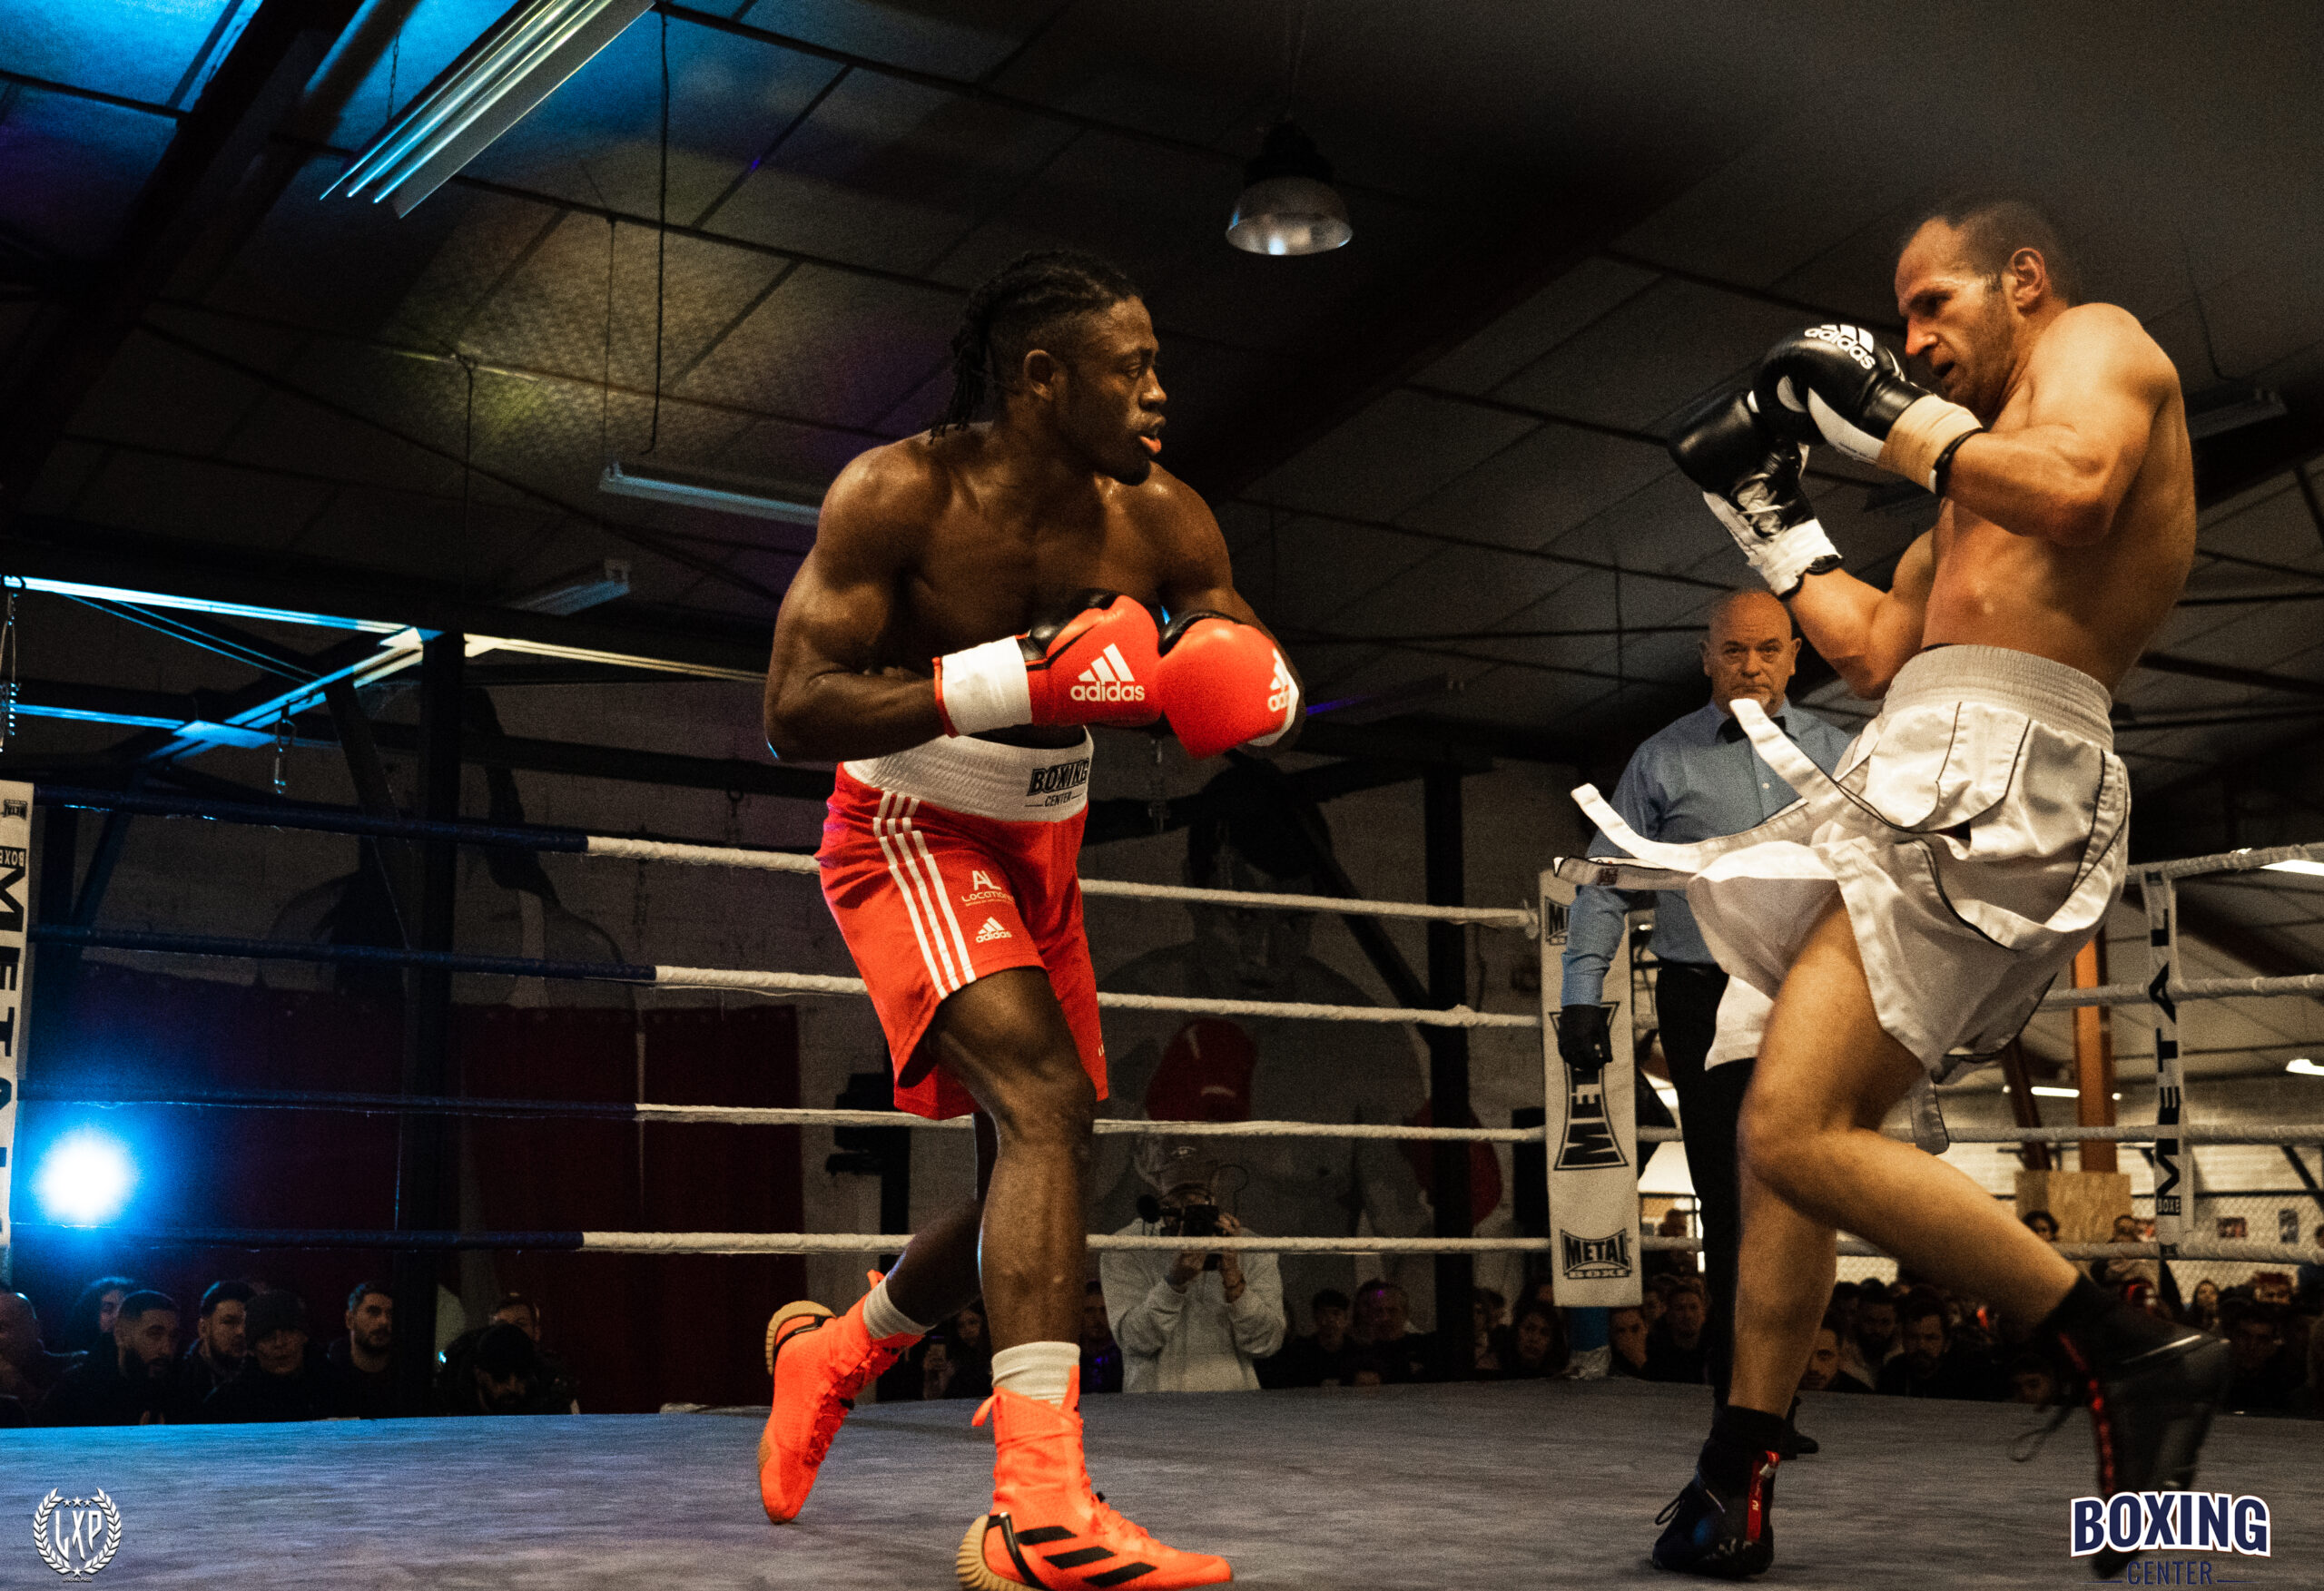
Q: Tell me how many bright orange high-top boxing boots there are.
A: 2